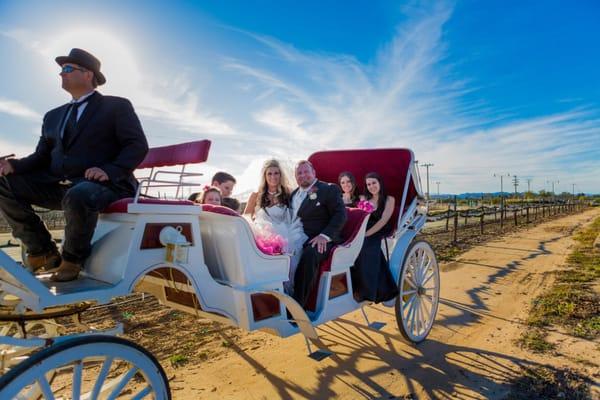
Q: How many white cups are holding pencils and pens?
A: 0